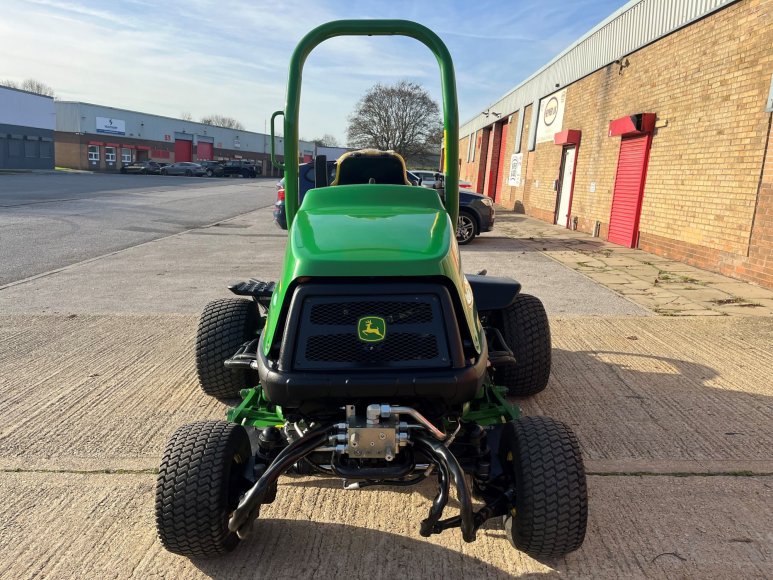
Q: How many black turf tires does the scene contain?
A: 4